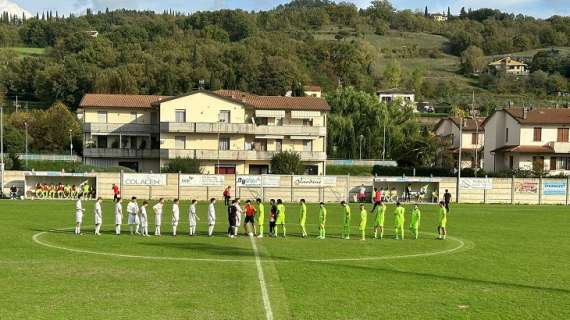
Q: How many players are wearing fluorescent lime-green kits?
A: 10